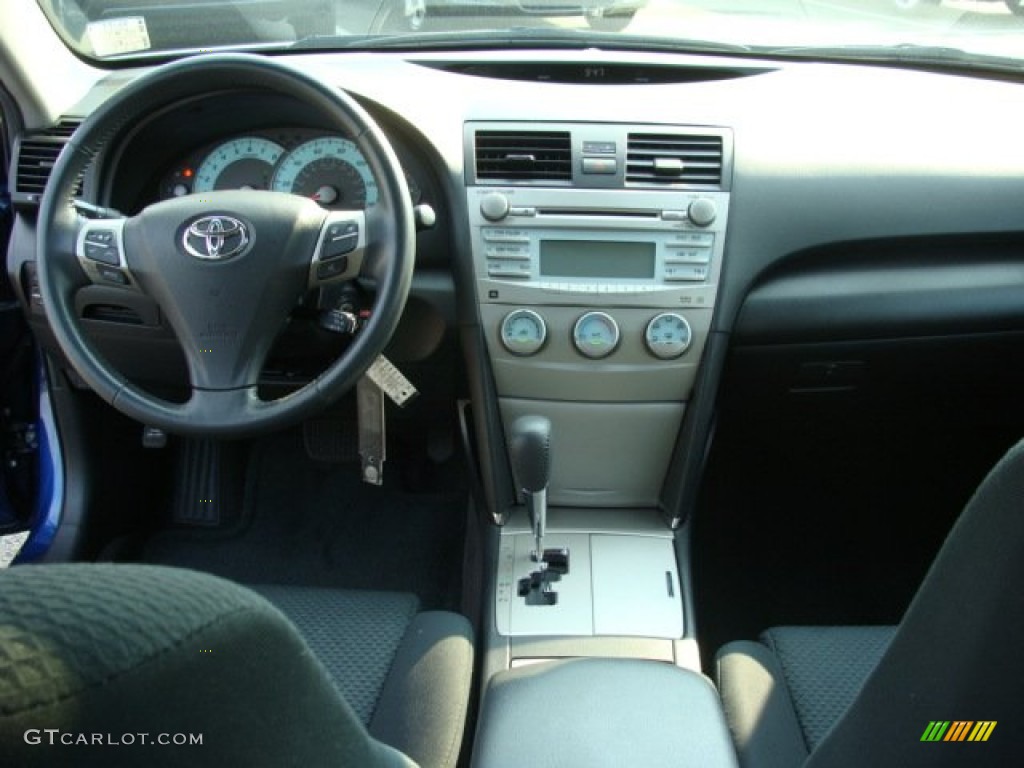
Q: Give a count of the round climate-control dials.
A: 3